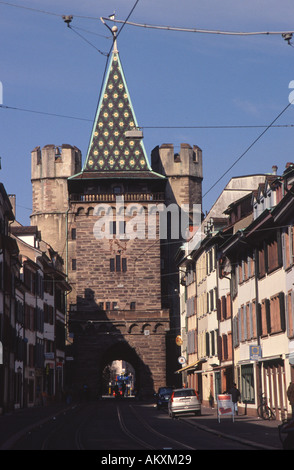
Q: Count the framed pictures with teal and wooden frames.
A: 0